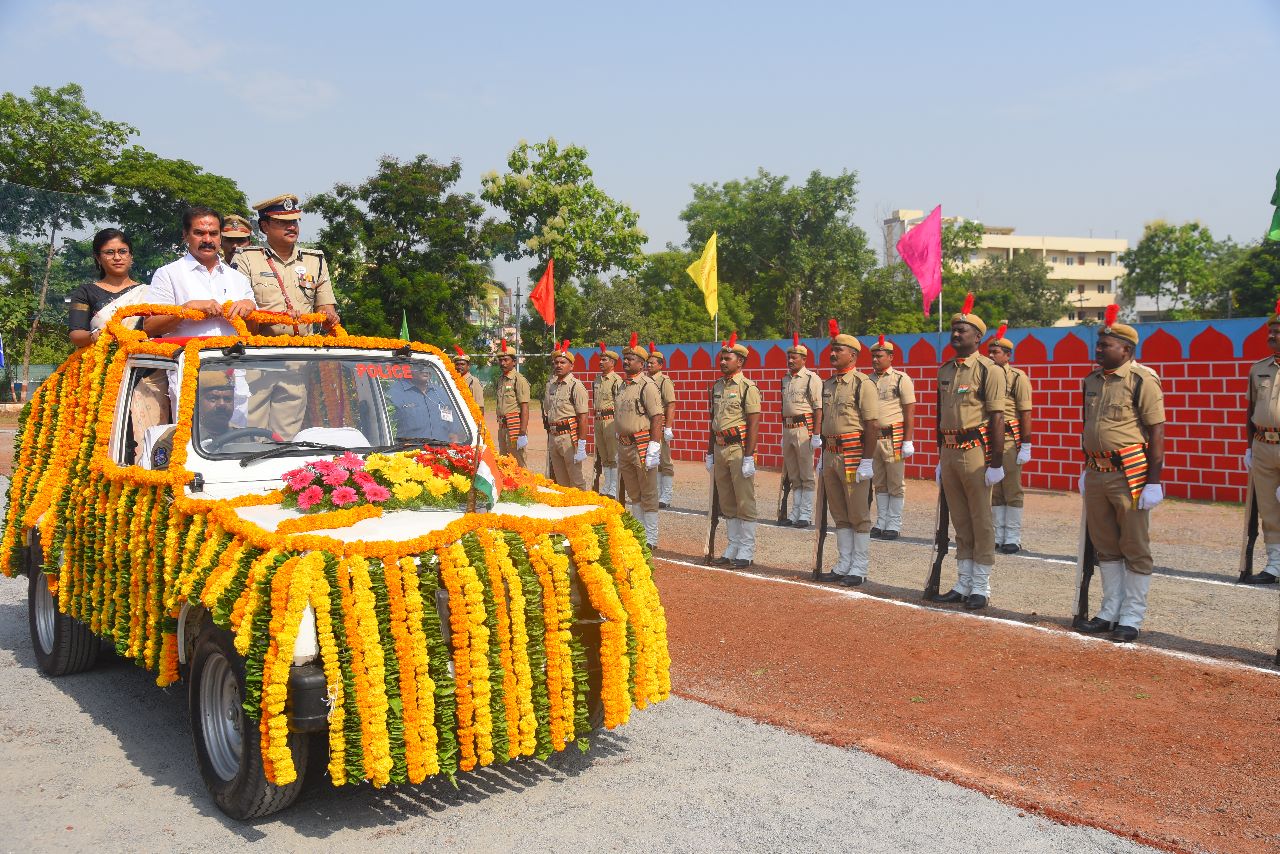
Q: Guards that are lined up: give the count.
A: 14